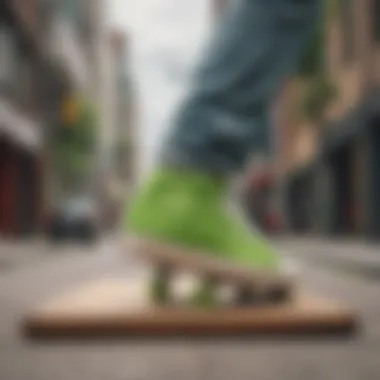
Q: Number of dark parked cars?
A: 1